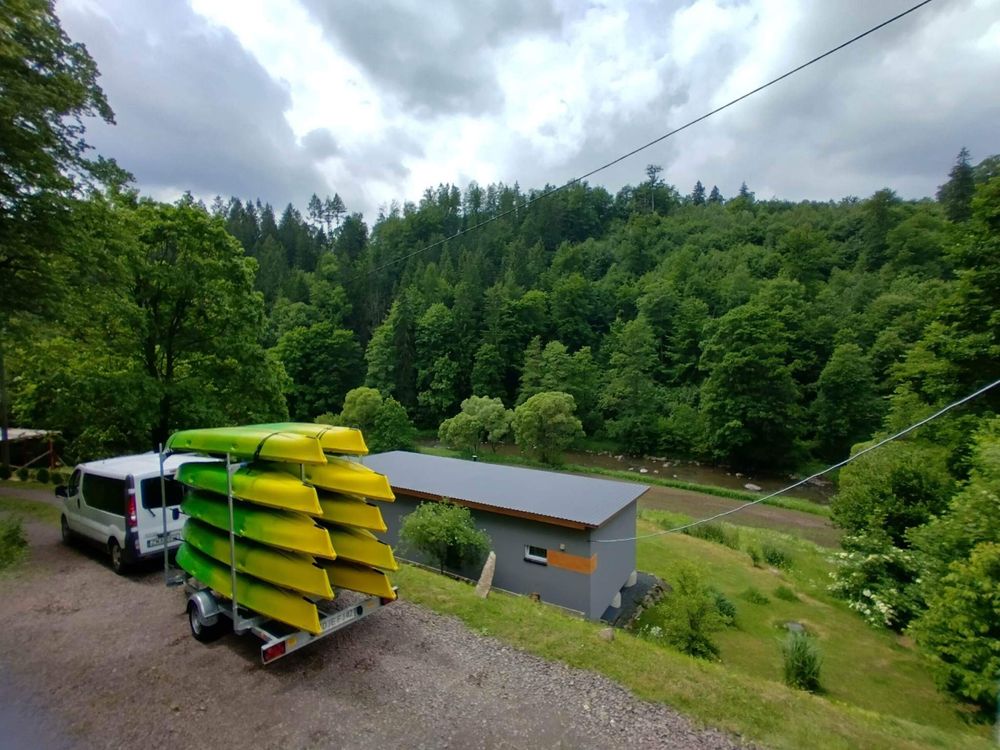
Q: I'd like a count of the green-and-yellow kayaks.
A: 10